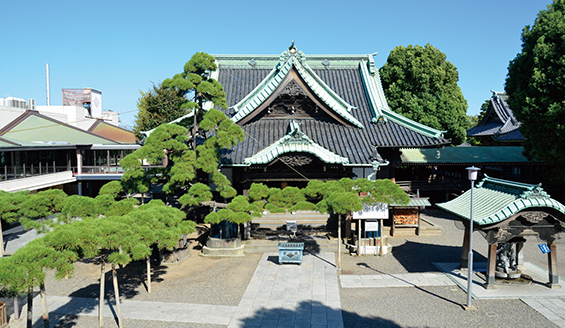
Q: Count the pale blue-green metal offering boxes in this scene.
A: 1